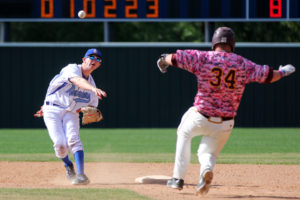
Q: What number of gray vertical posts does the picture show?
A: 3